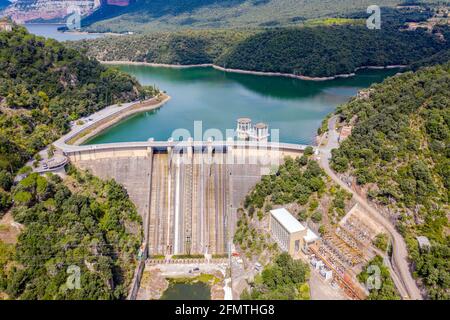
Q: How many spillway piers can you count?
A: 5